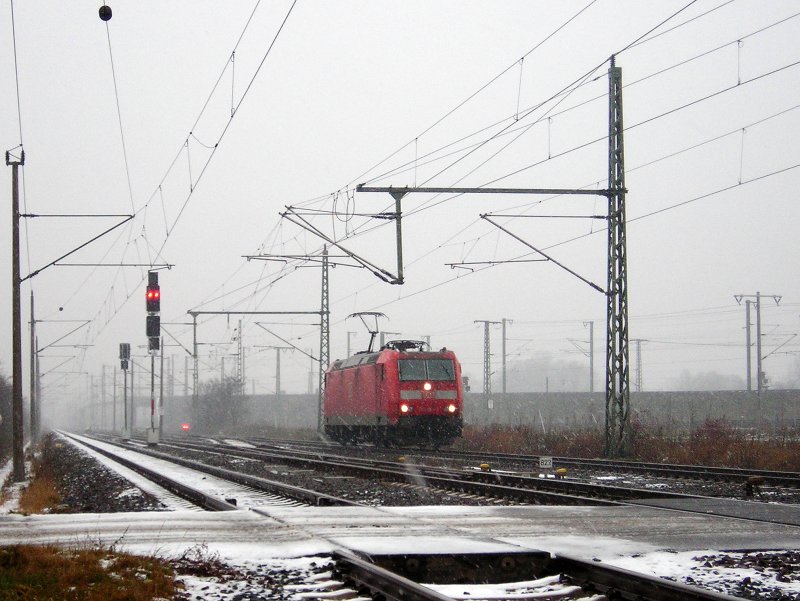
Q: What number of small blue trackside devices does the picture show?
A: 0